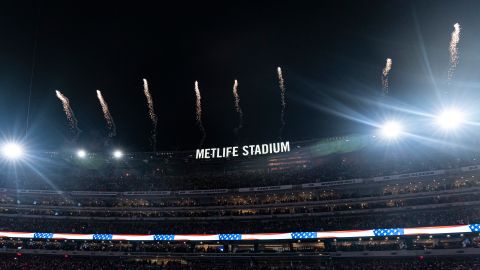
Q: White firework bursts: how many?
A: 8